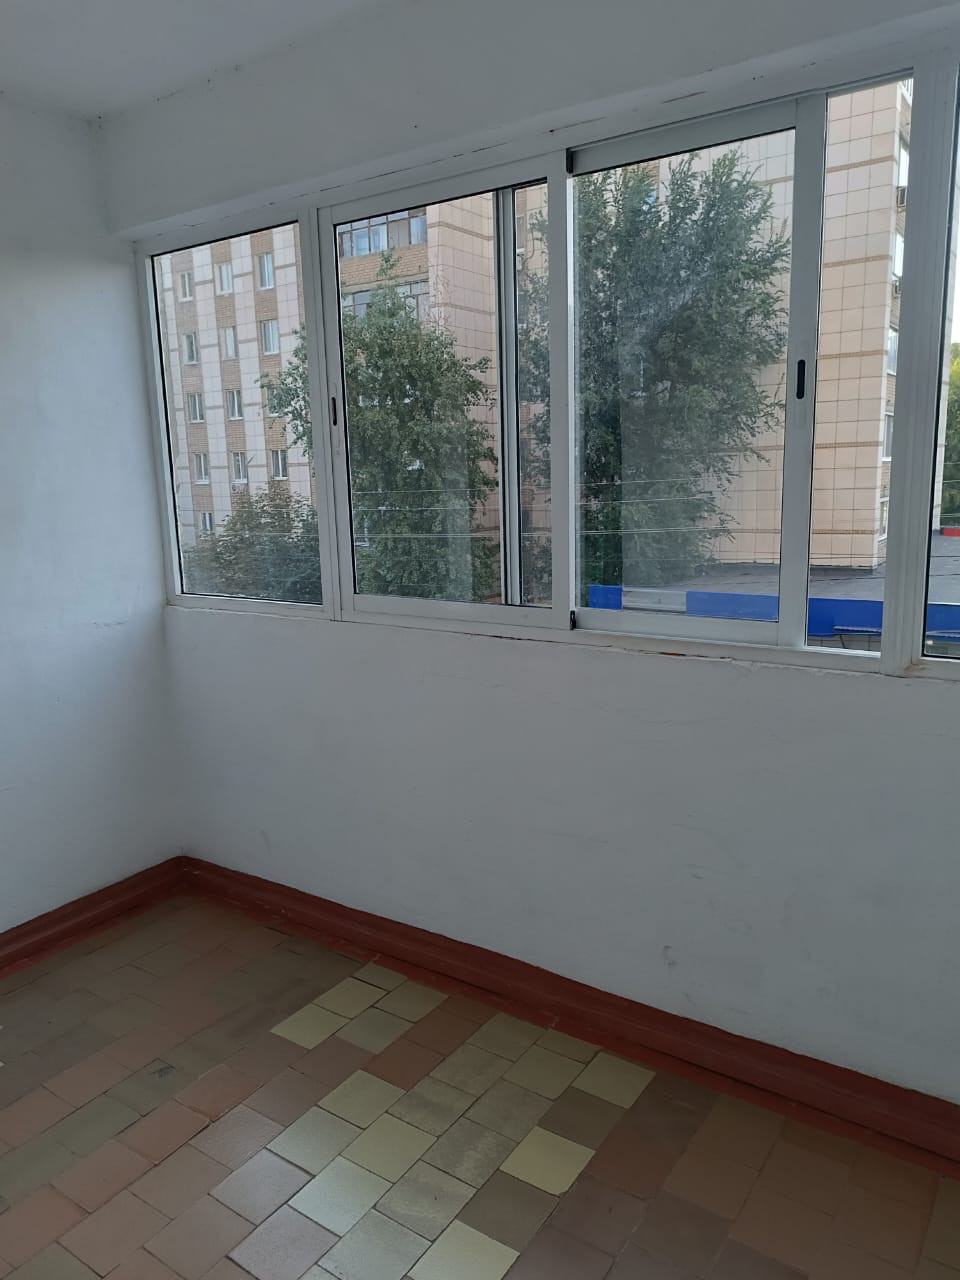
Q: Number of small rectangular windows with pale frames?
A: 13